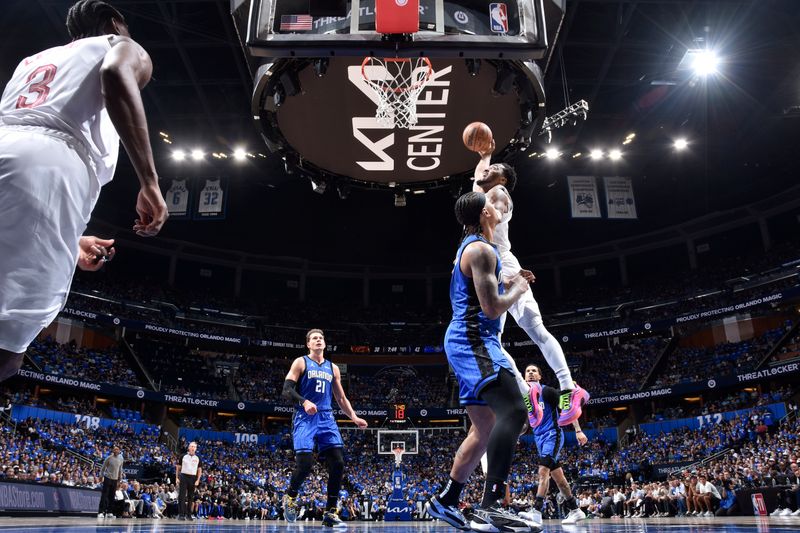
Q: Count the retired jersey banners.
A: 2